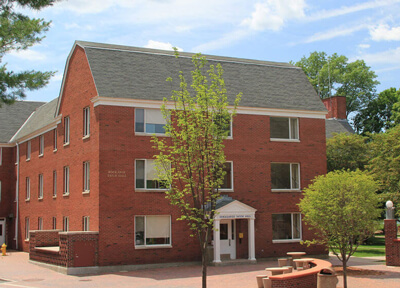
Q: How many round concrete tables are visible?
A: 3